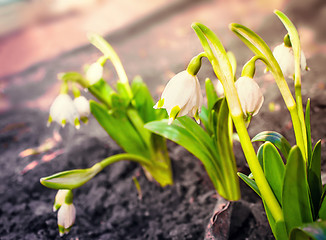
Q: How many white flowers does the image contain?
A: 8